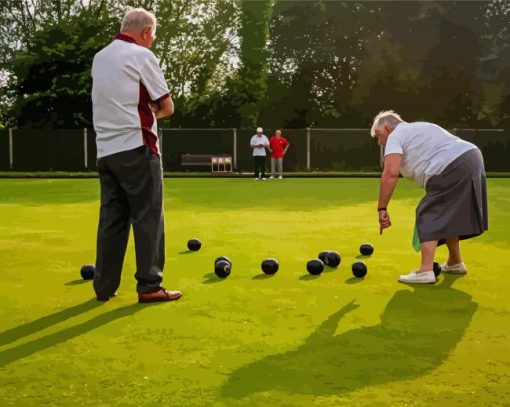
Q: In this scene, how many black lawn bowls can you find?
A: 11